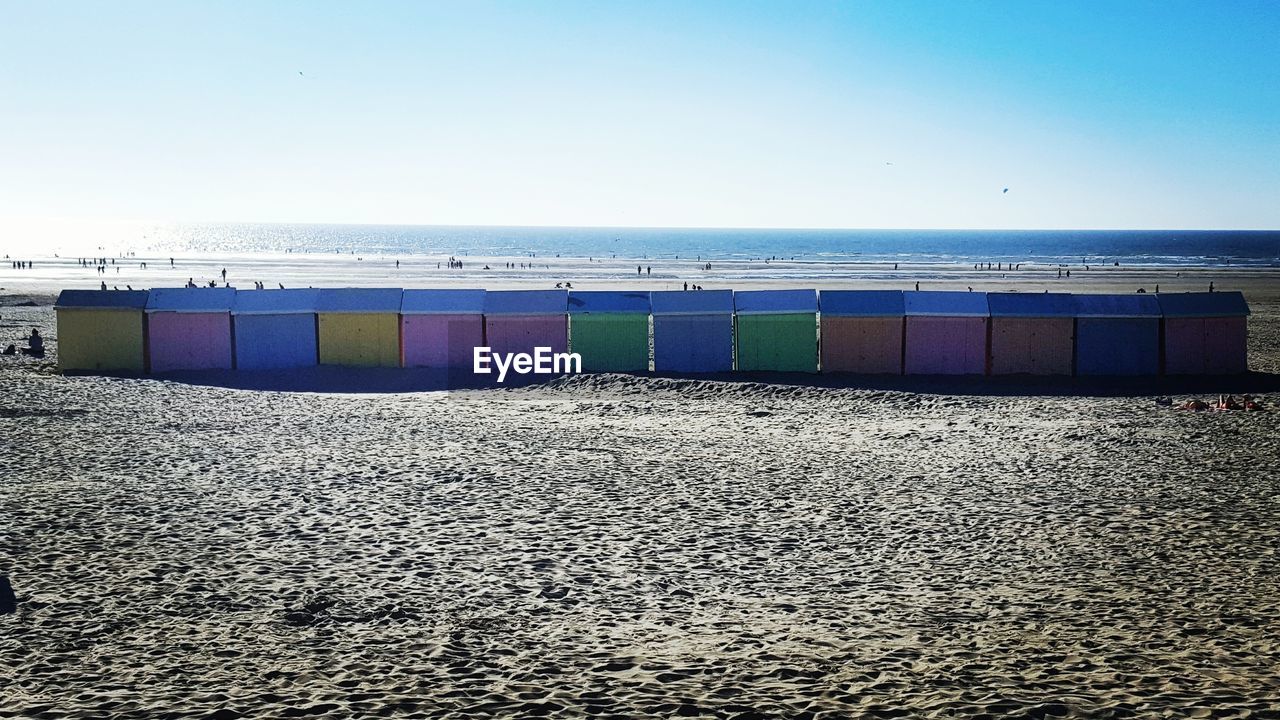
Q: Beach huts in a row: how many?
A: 14